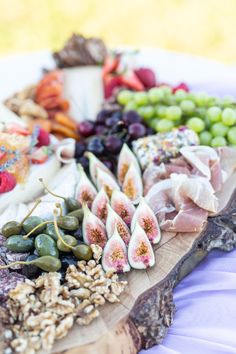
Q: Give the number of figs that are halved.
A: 12